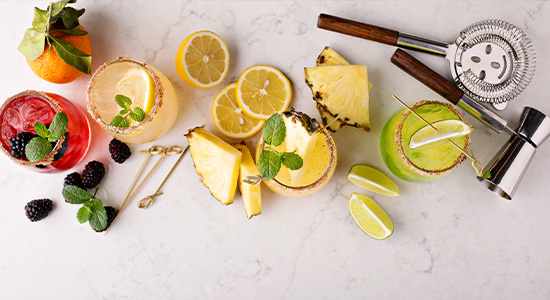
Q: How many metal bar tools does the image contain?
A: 2